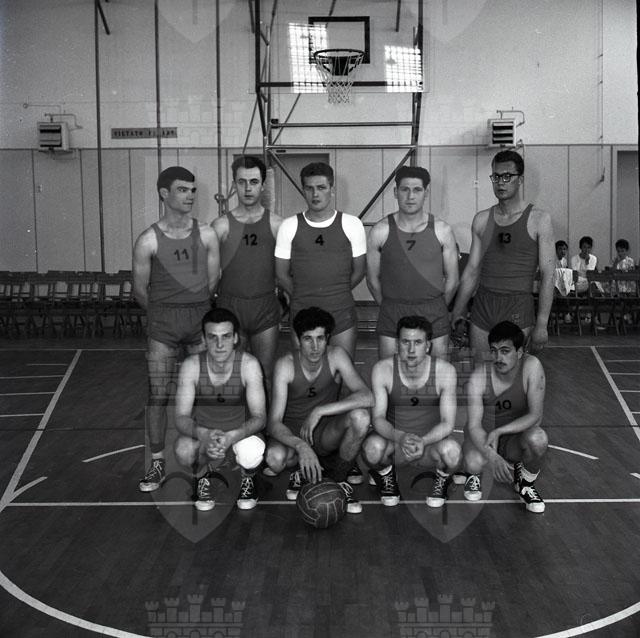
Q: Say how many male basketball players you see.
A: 9